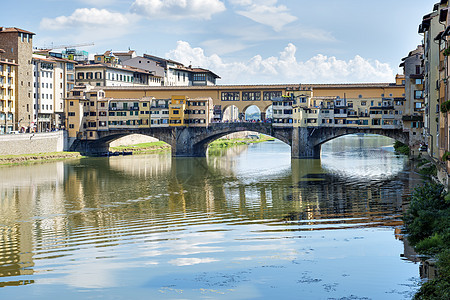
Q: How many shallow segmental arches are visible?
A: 3